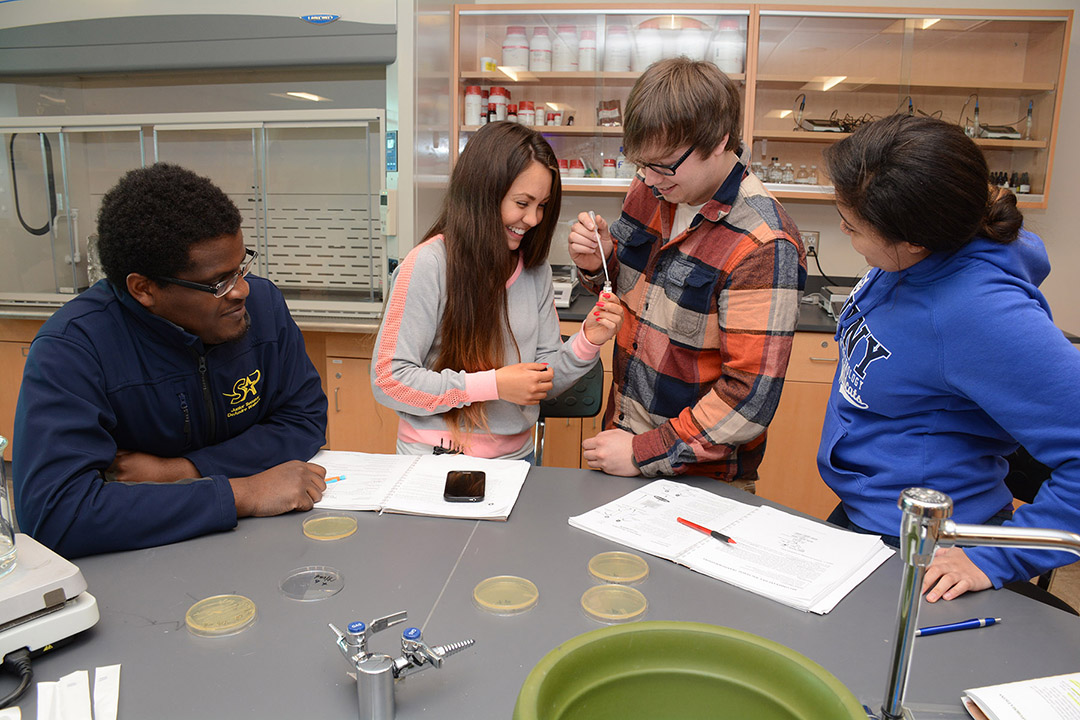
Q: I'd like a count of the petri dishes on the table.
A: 6